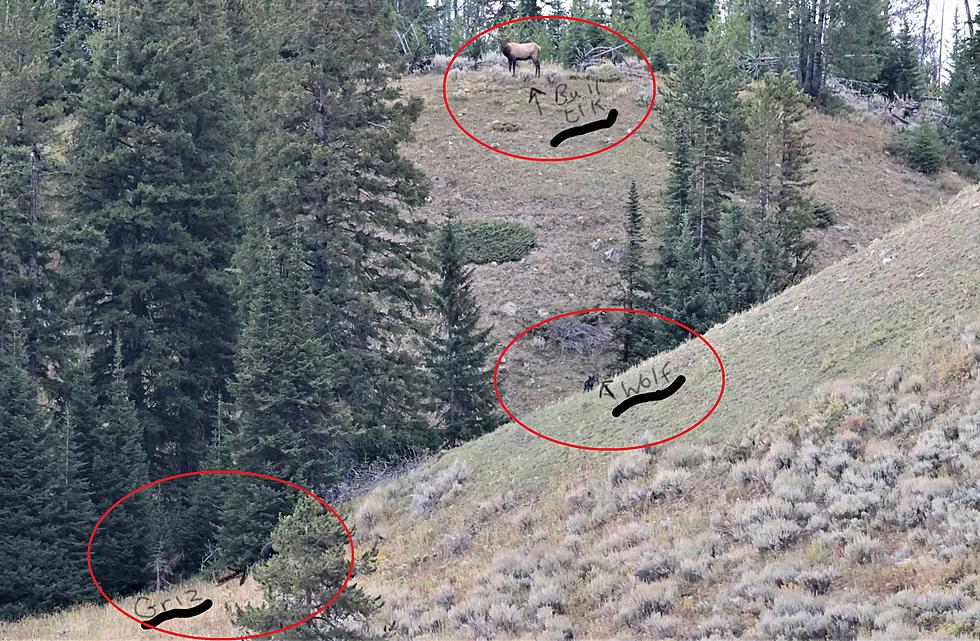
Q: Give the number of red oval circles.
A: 3